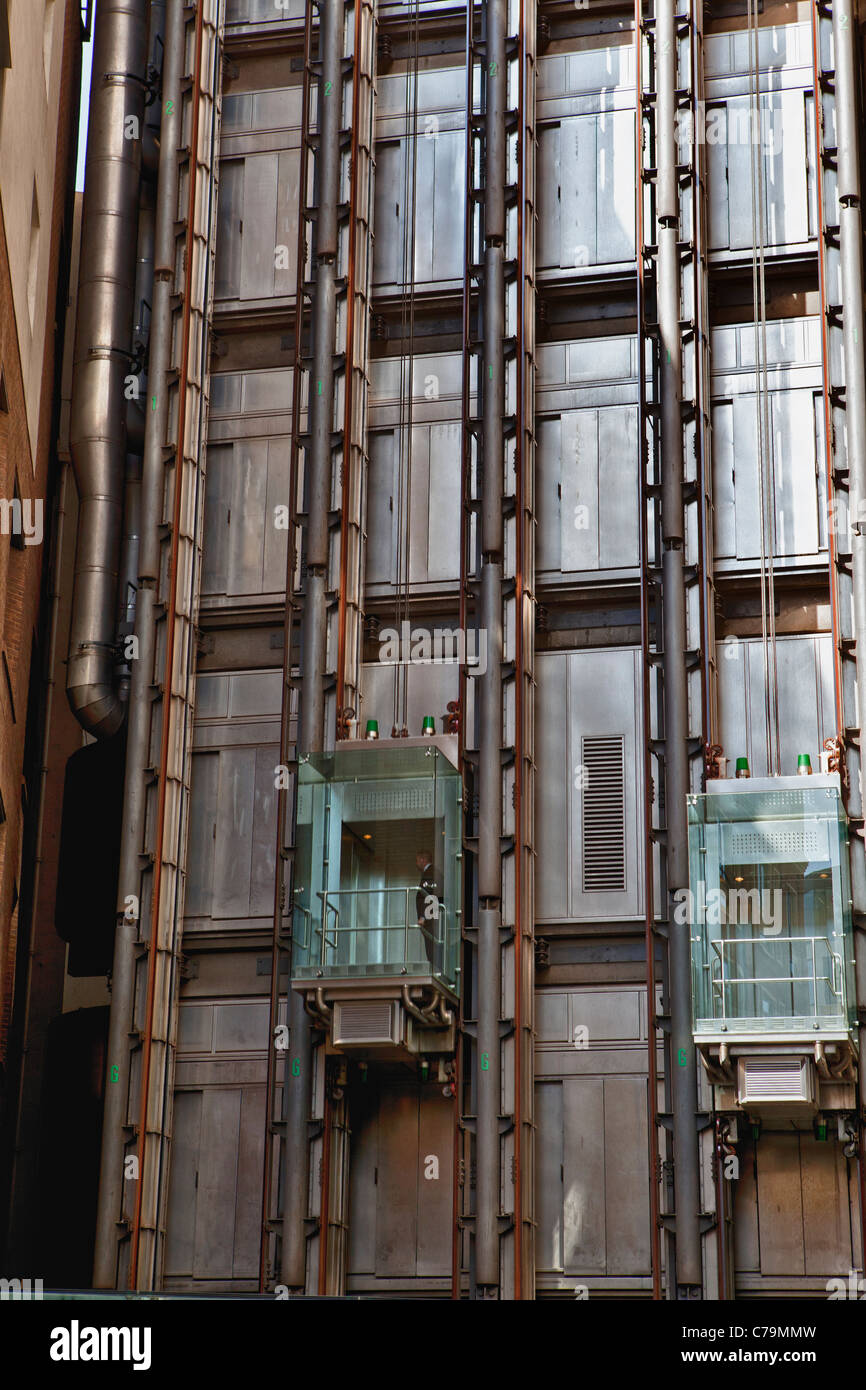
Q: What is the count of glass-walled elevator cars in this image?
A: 2